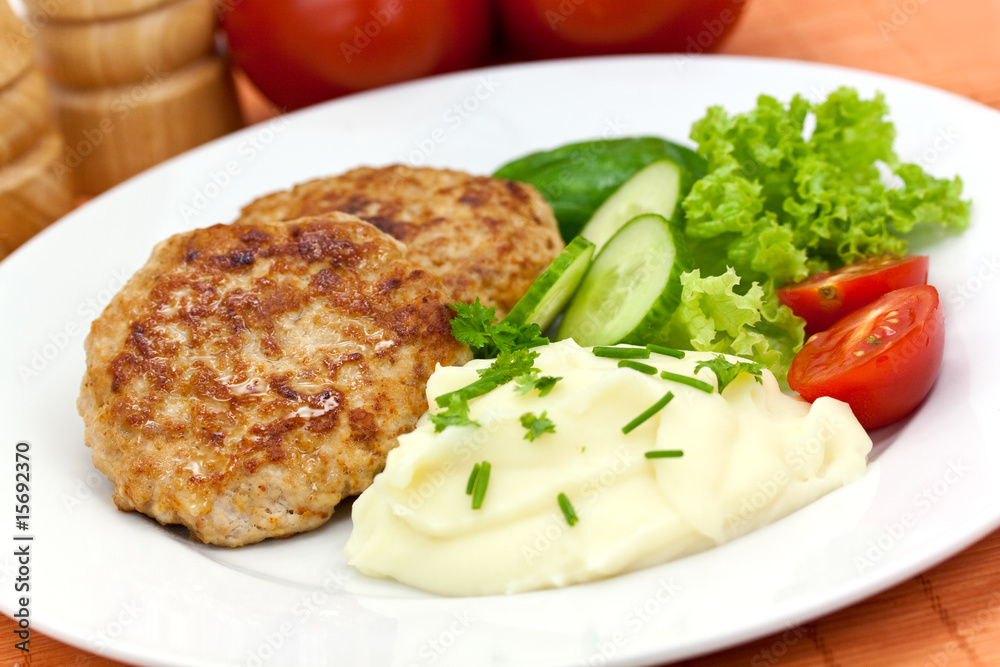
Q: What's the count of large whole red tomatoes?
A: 2